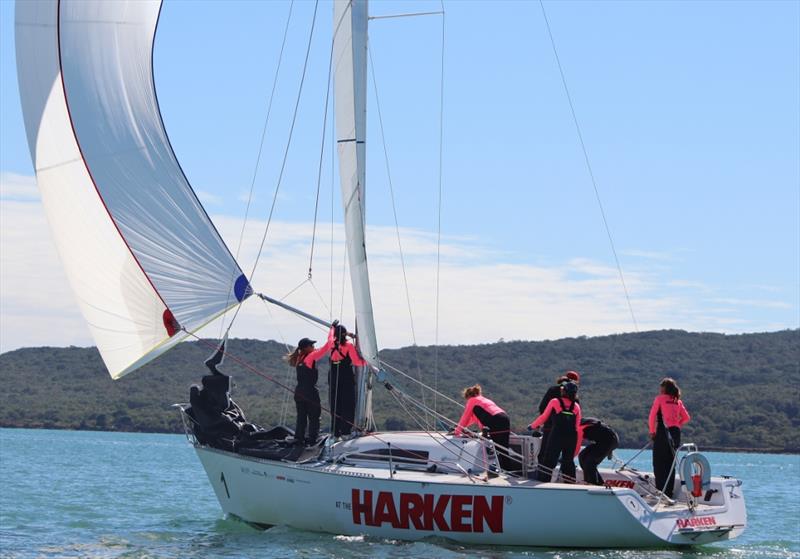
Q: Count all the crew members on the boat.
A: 7